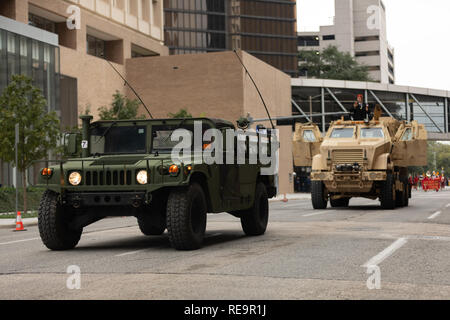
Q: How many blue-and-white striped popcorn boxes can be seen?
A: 0